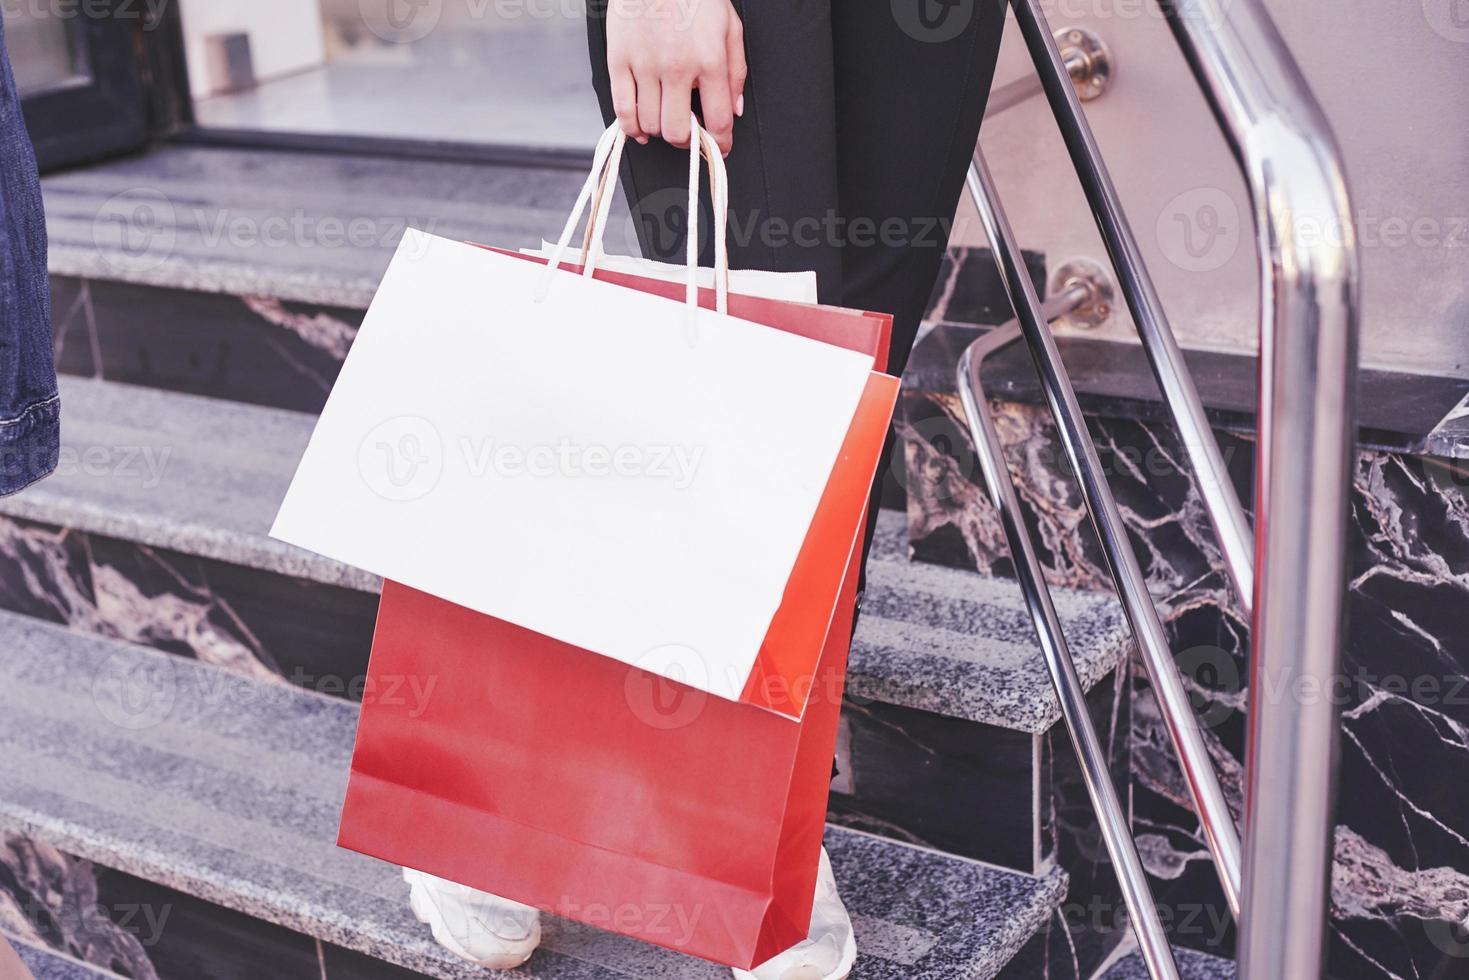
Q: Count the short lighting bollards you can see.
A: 0